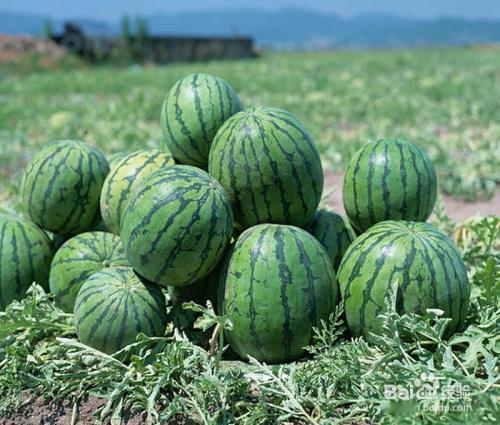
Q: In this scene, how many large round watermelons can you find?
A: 12